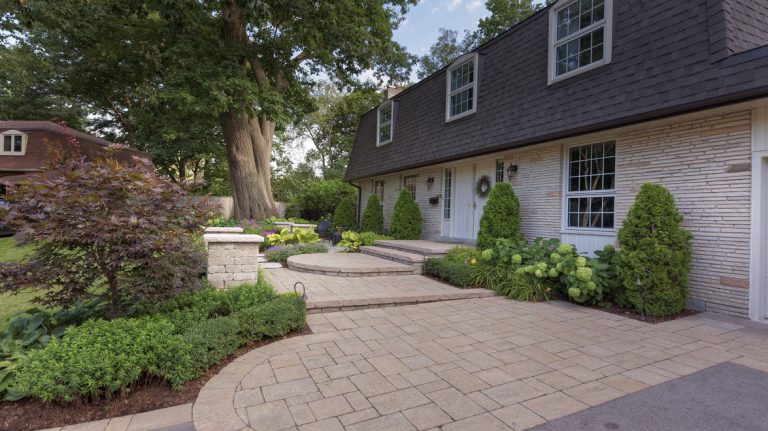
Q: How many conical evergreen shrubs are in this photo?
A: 5